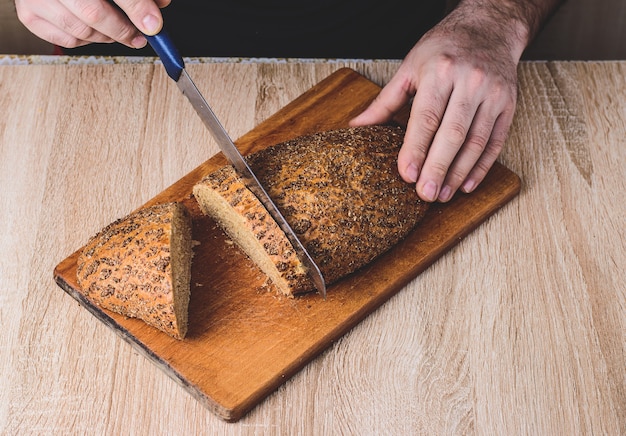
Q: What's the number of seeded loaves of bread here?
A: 1